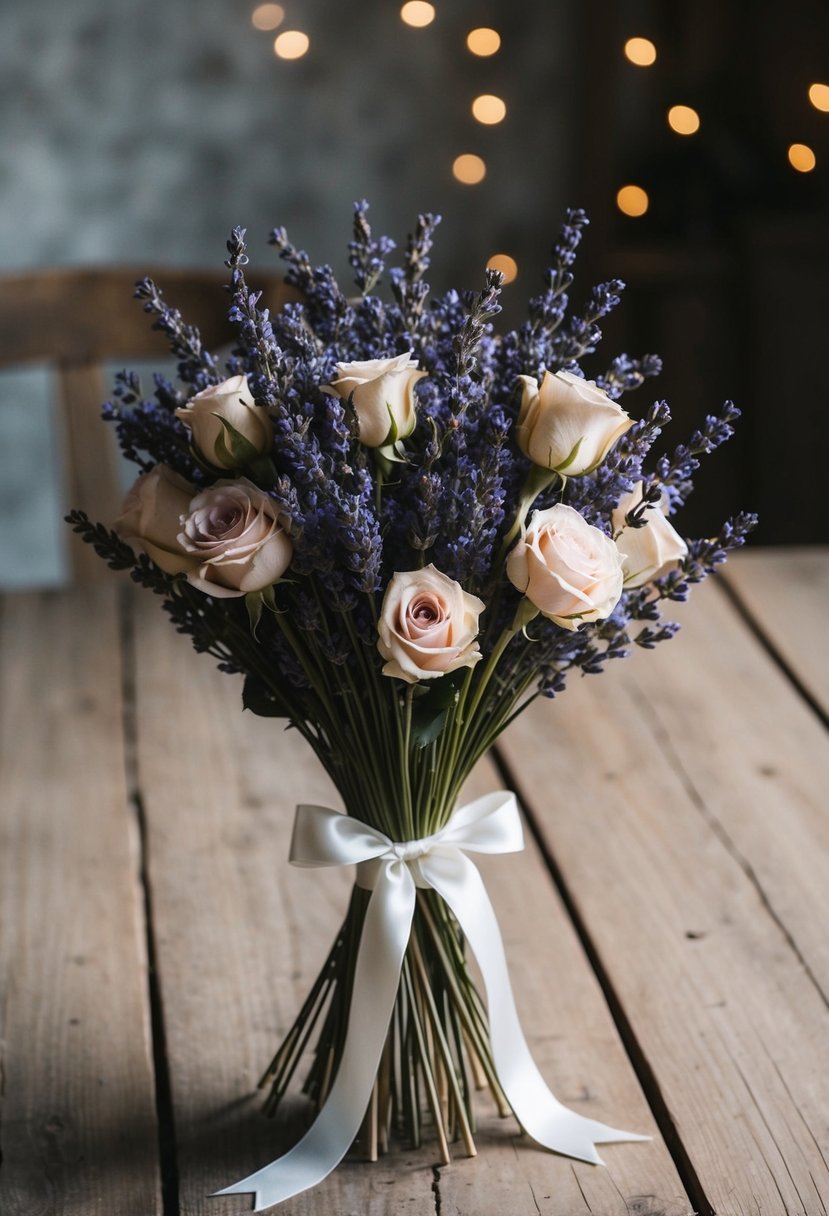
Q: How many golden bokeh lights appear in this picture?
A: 12